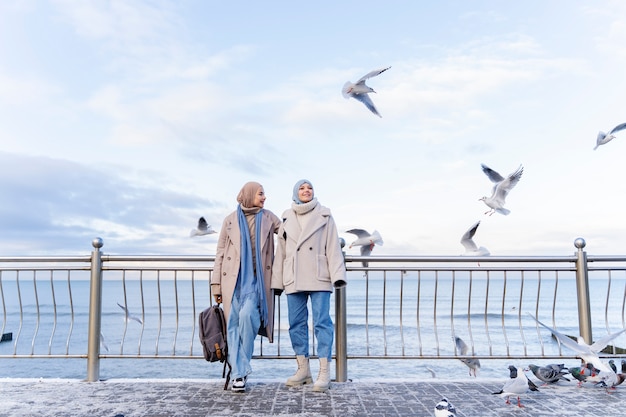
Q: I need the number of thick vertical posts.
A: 3